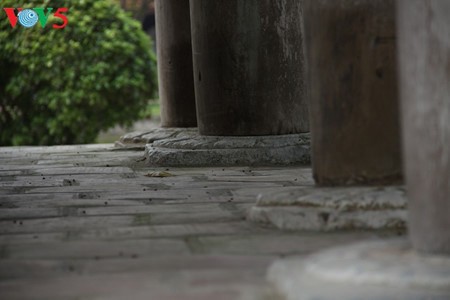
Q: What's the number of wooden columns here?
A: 4